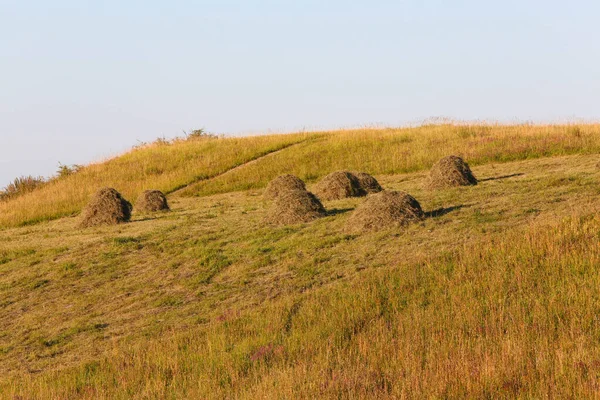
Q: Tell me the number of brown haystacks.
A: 8